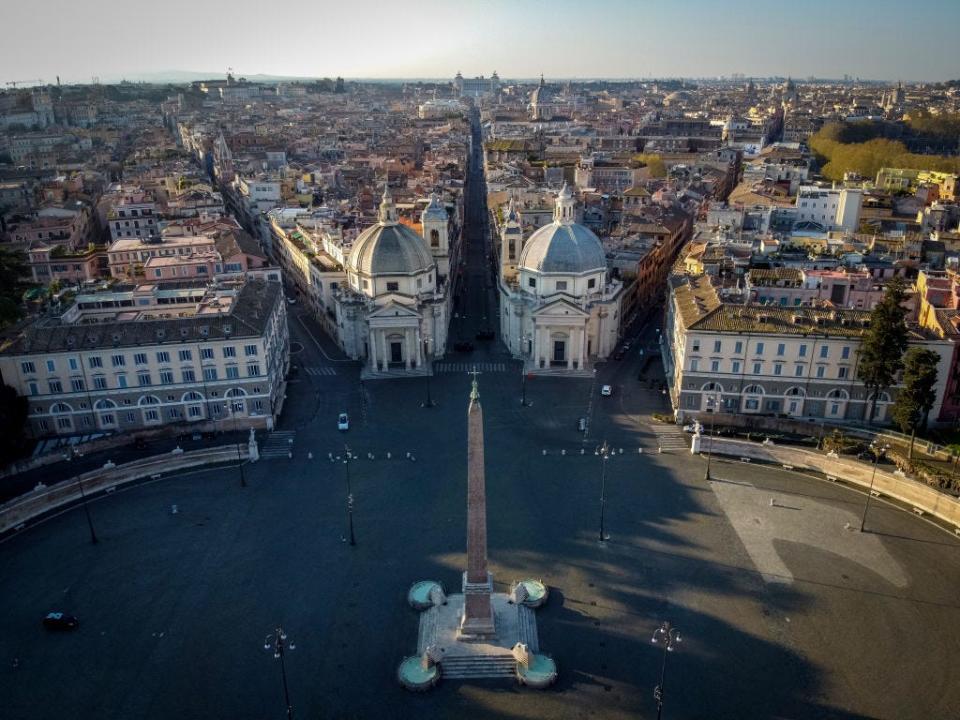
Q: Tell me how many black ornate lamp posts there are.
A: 10